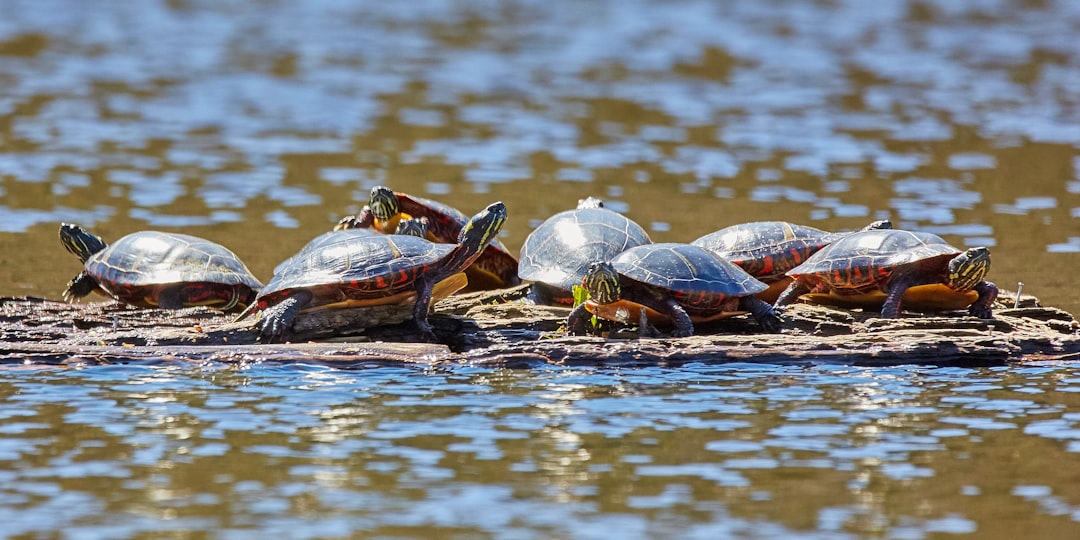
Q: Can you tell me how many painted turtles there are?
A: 8